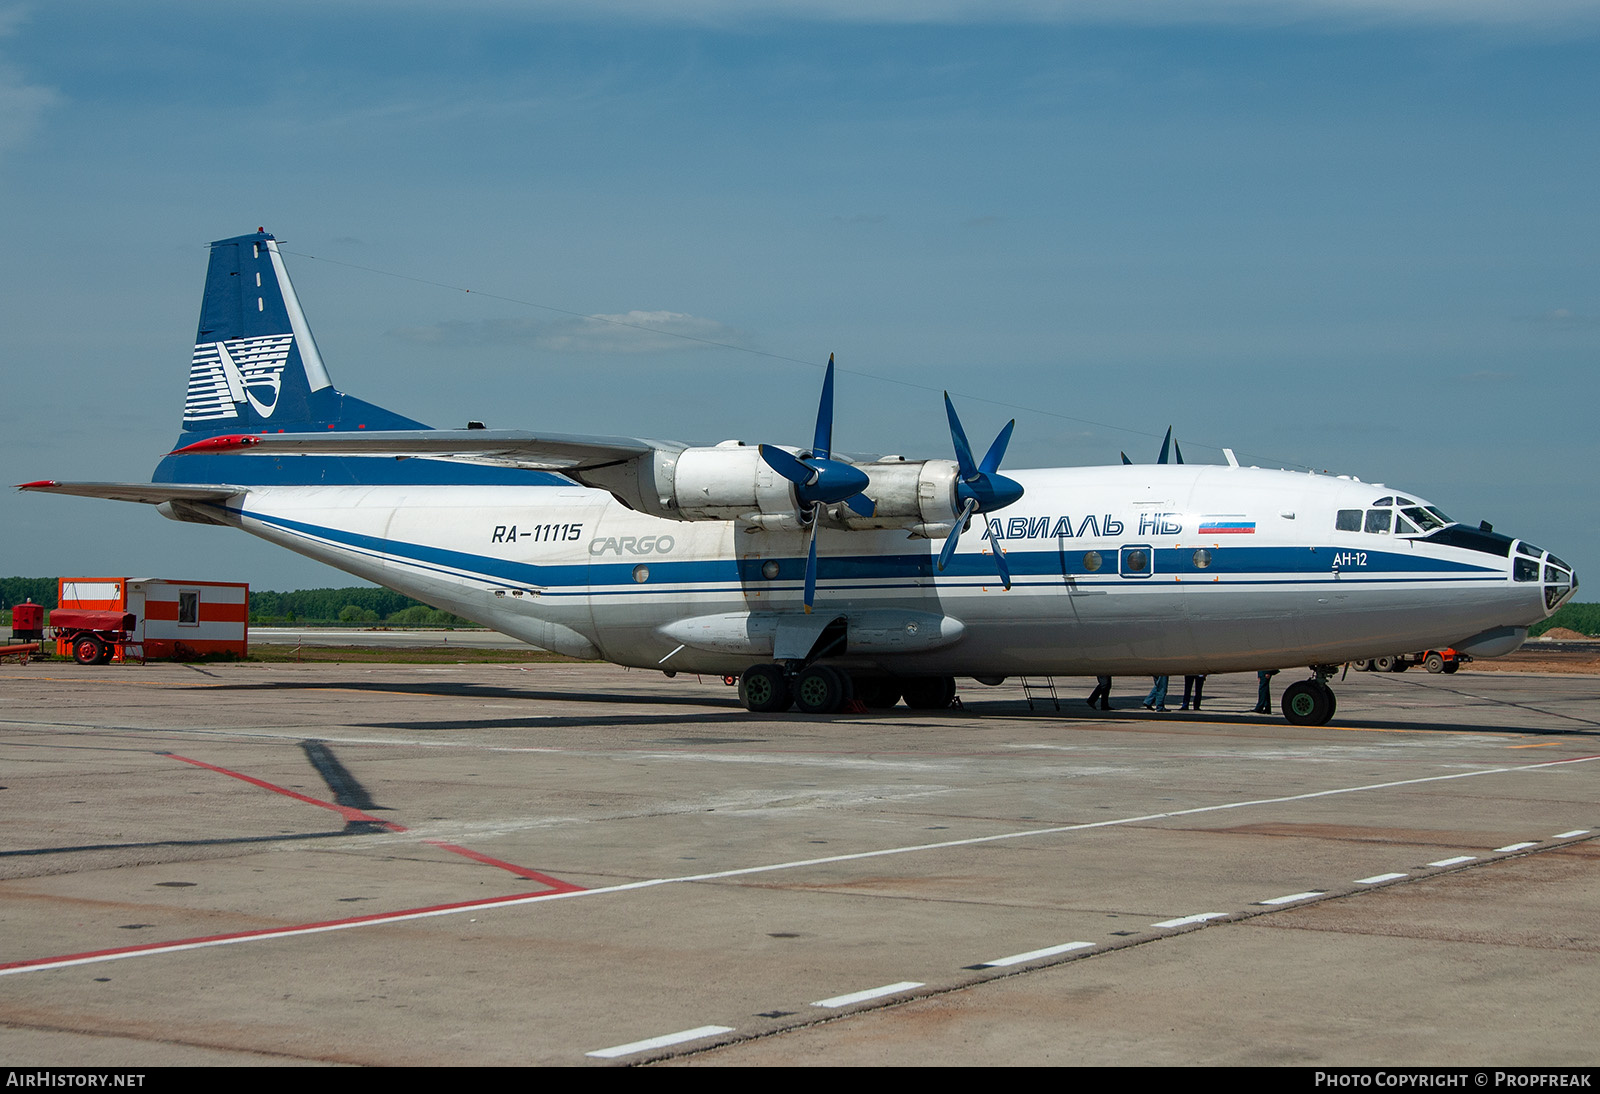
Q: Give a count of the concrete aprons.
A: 1